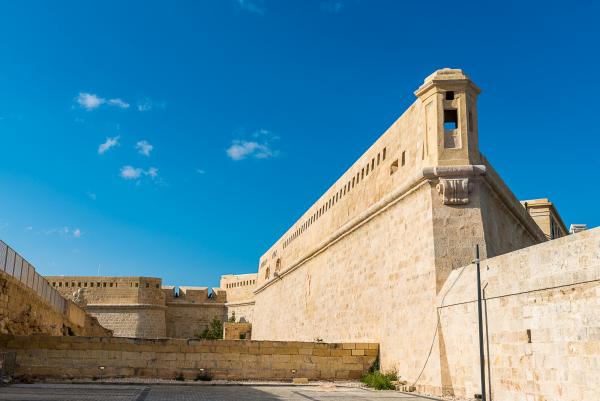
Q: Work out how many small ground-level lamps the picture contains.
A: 3